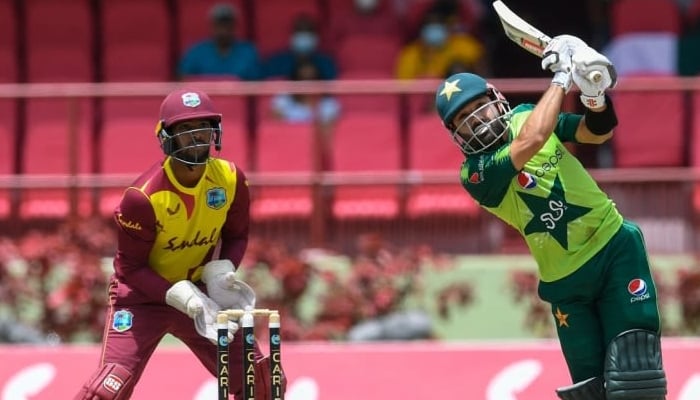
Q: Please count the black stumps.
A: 3